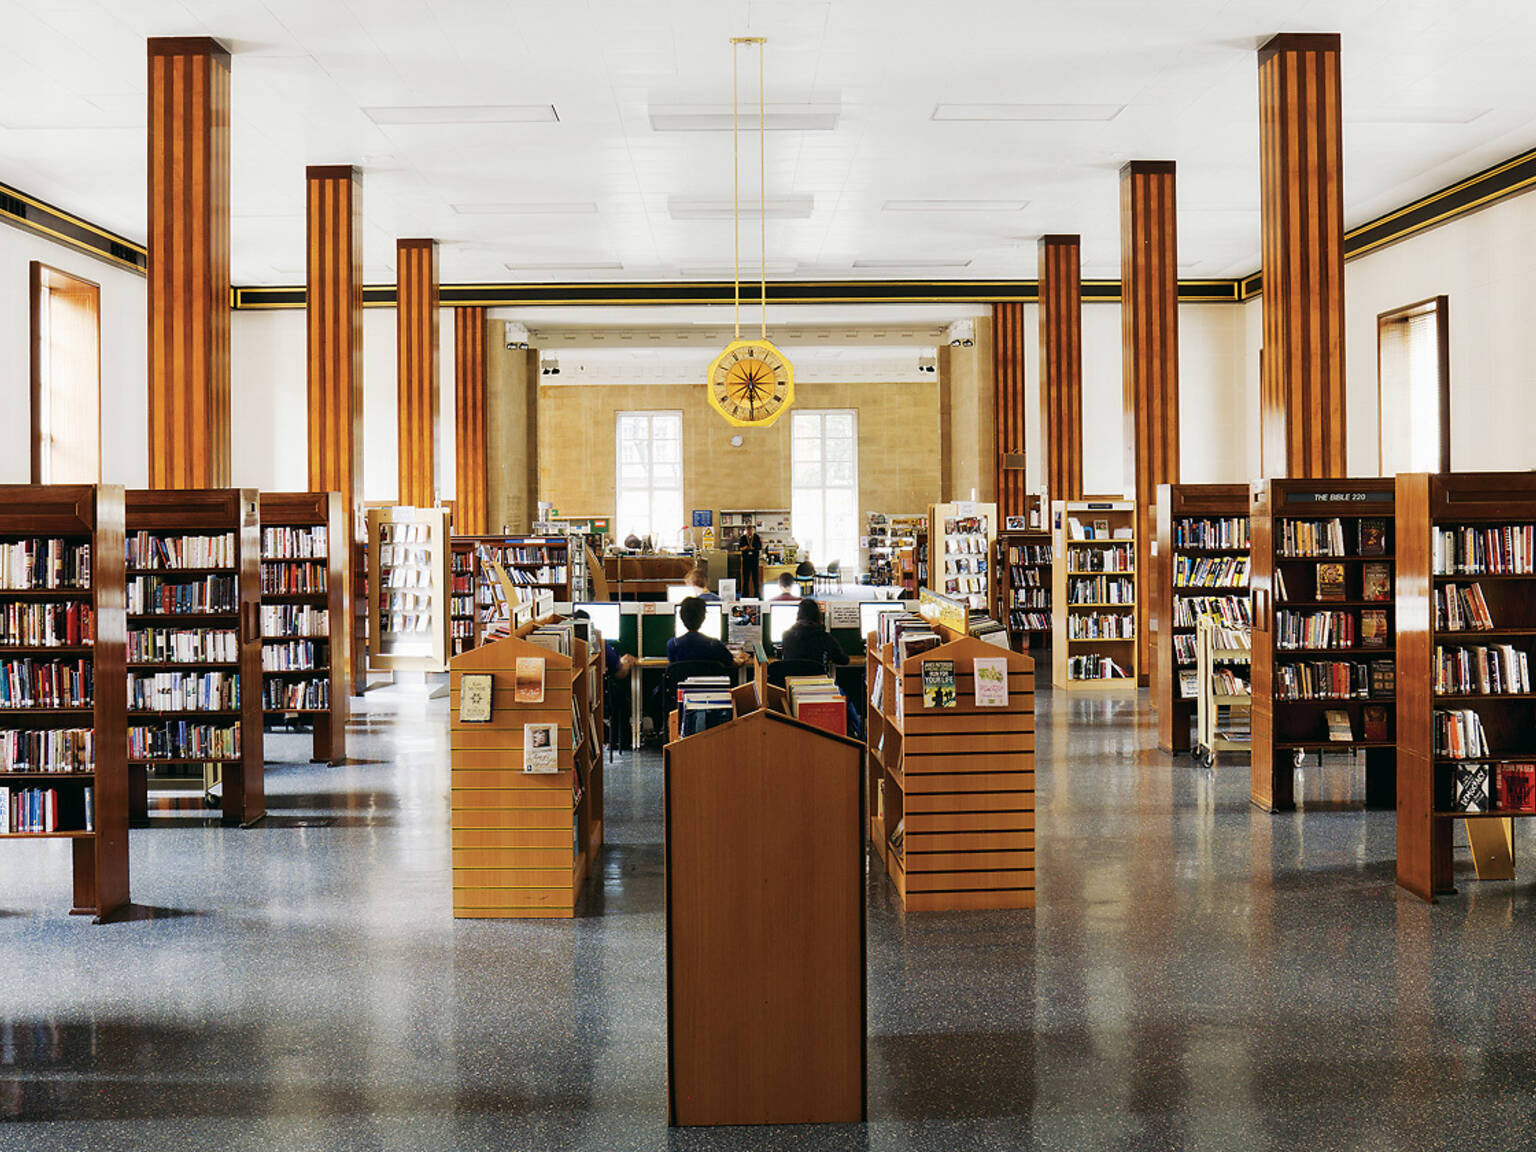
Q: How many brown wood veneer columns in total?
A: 8